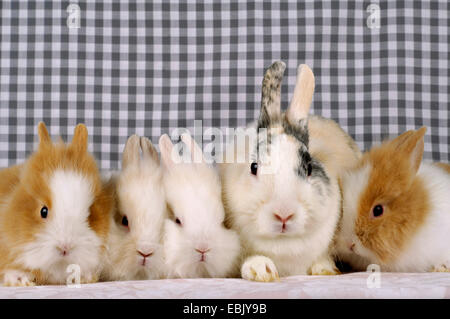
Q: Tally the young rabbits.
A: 4